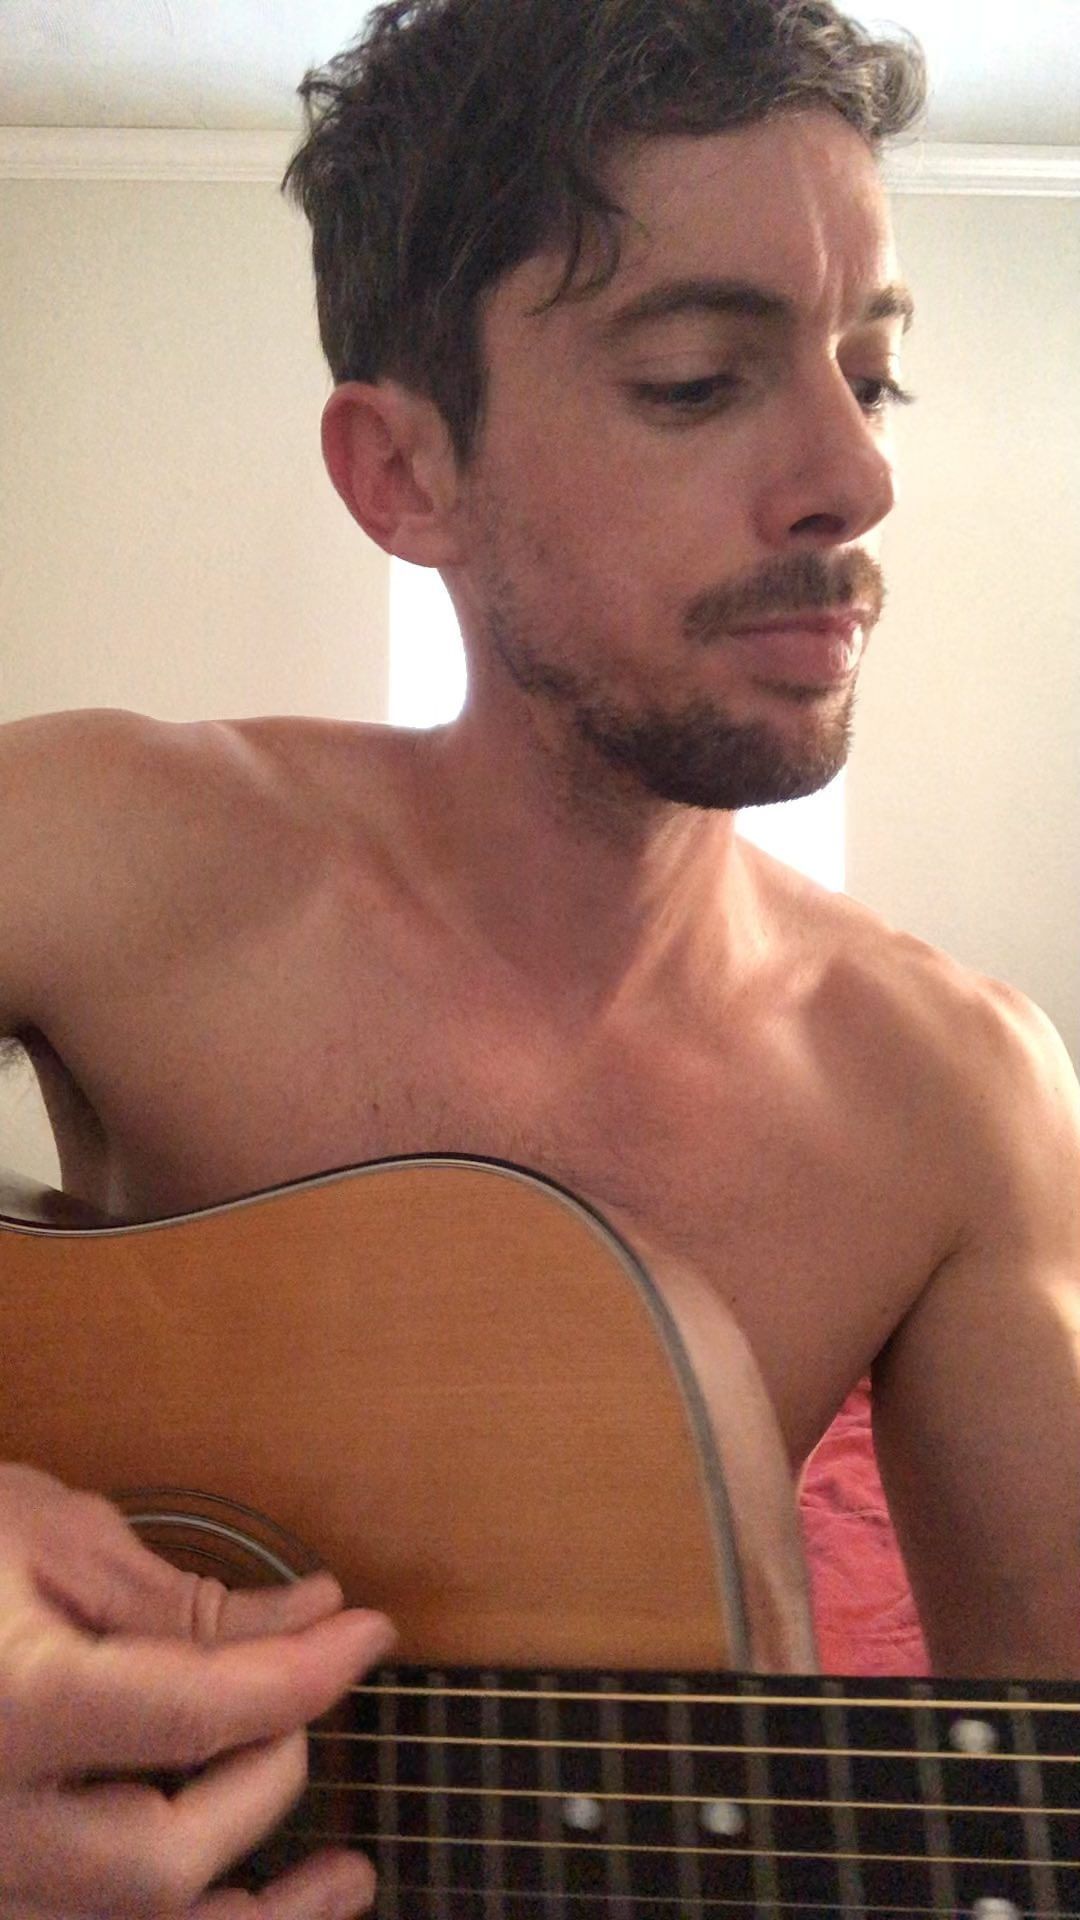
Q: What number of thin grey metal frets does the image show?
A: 10